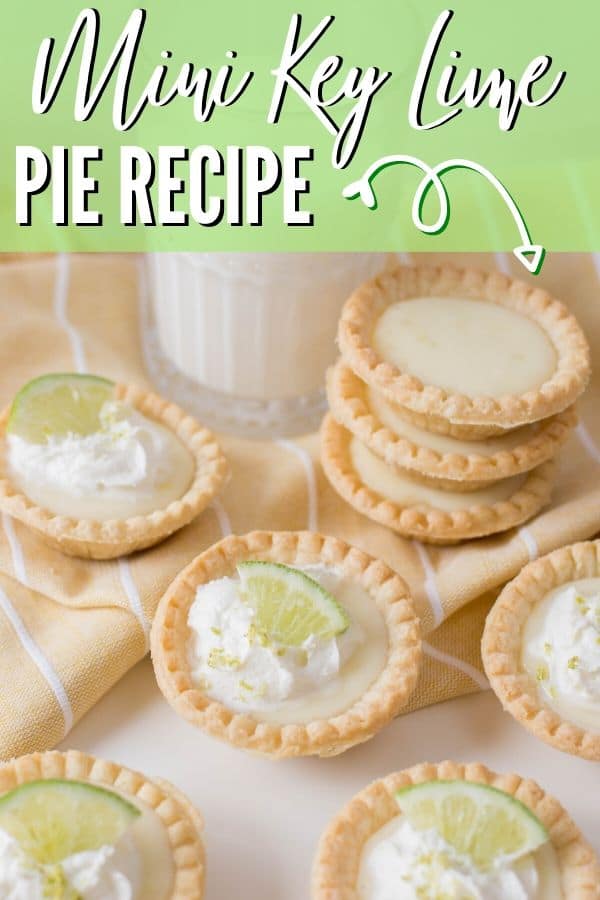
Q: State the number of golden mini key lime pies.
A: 8